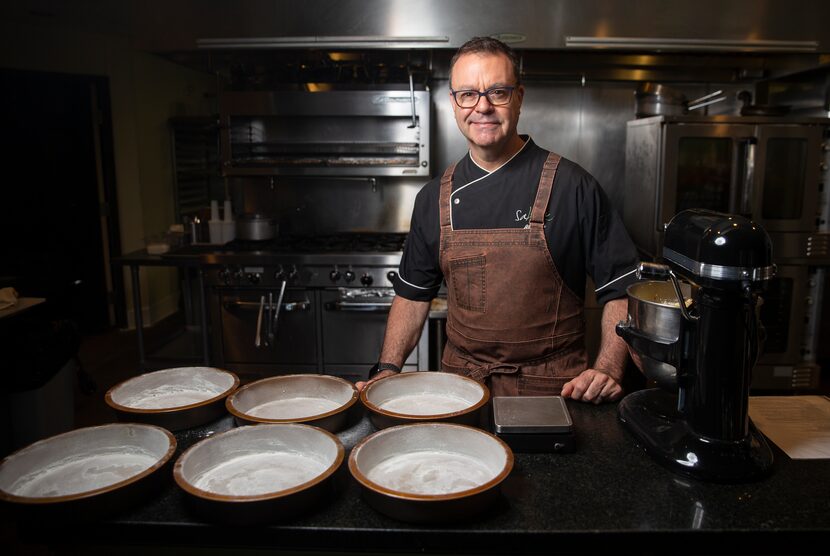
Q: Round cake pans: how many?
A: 6